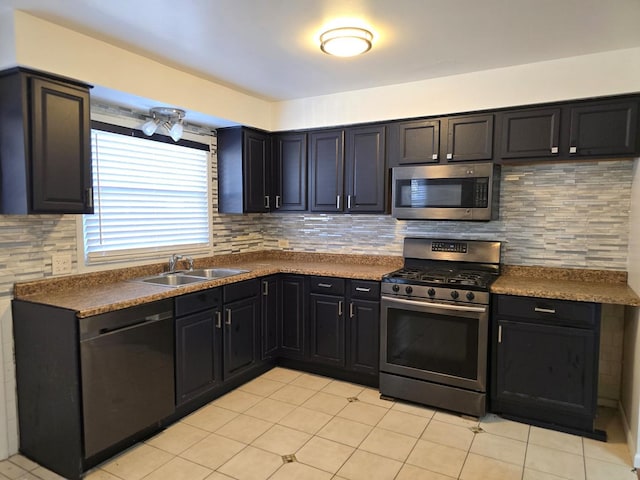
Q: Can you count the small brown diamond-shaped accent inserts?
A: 3